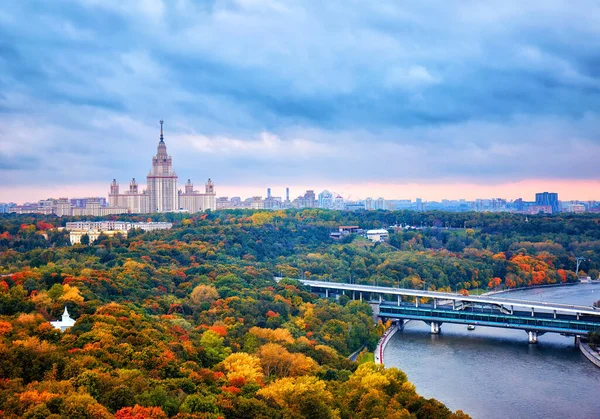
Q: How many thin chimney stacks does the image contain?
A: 2